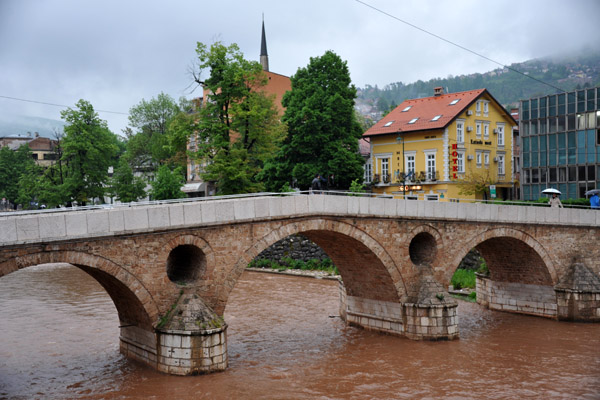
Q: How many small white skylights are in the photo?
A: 5